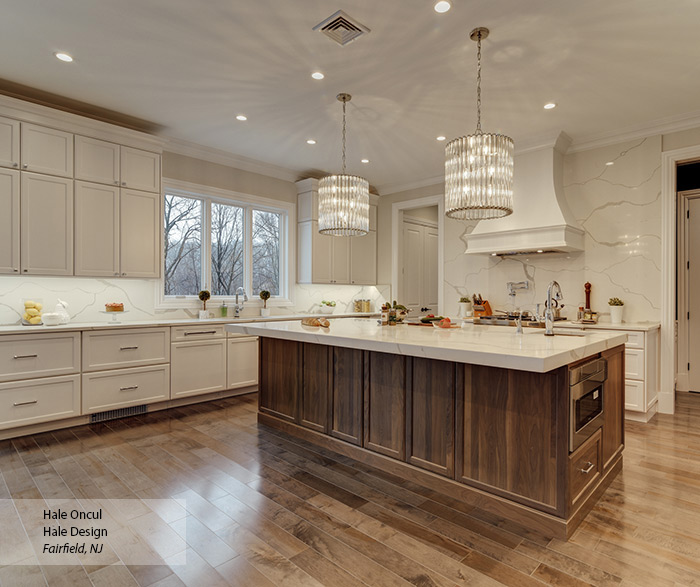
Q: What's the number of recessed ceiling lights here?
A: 8